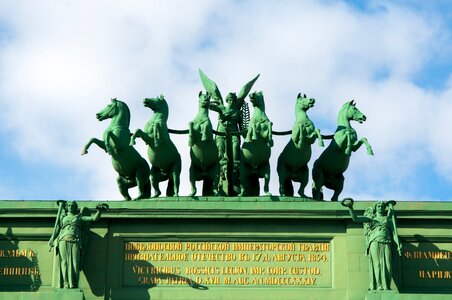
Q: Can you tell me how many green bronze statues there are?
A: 9